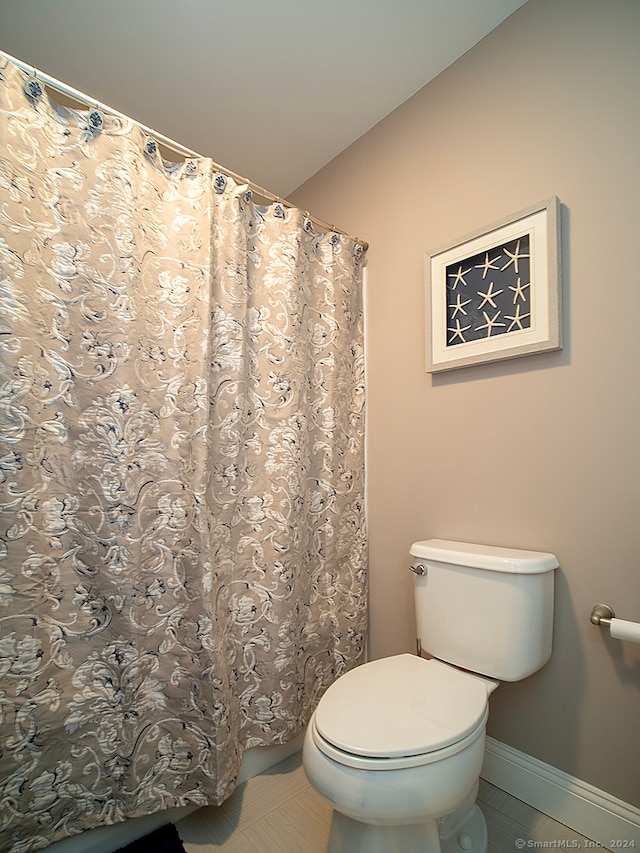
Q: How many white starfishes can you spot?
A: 9